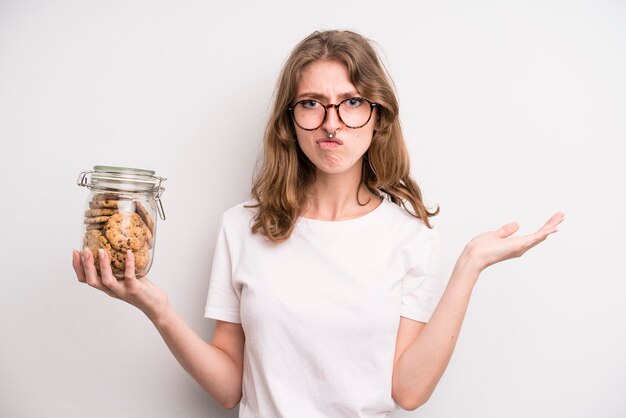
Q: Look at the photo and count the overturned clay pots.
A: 0